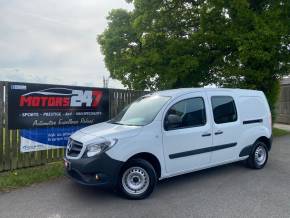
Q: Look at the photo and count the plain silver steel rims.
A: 2